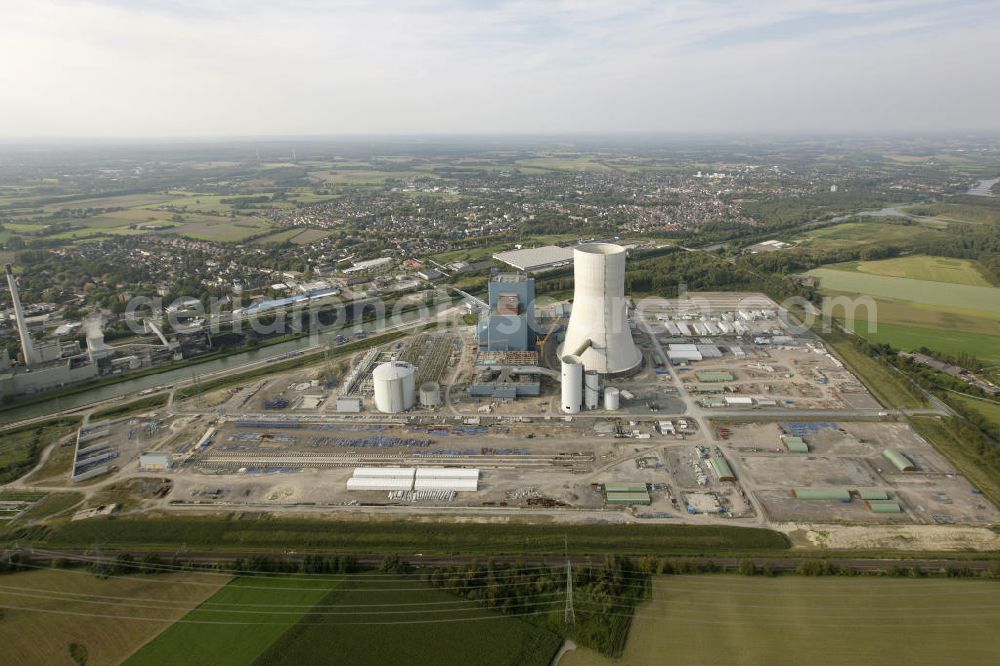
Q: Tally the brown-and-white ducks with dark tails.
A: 0